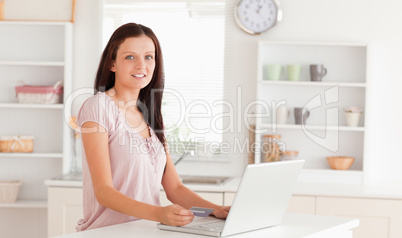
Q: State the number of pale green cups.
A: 2